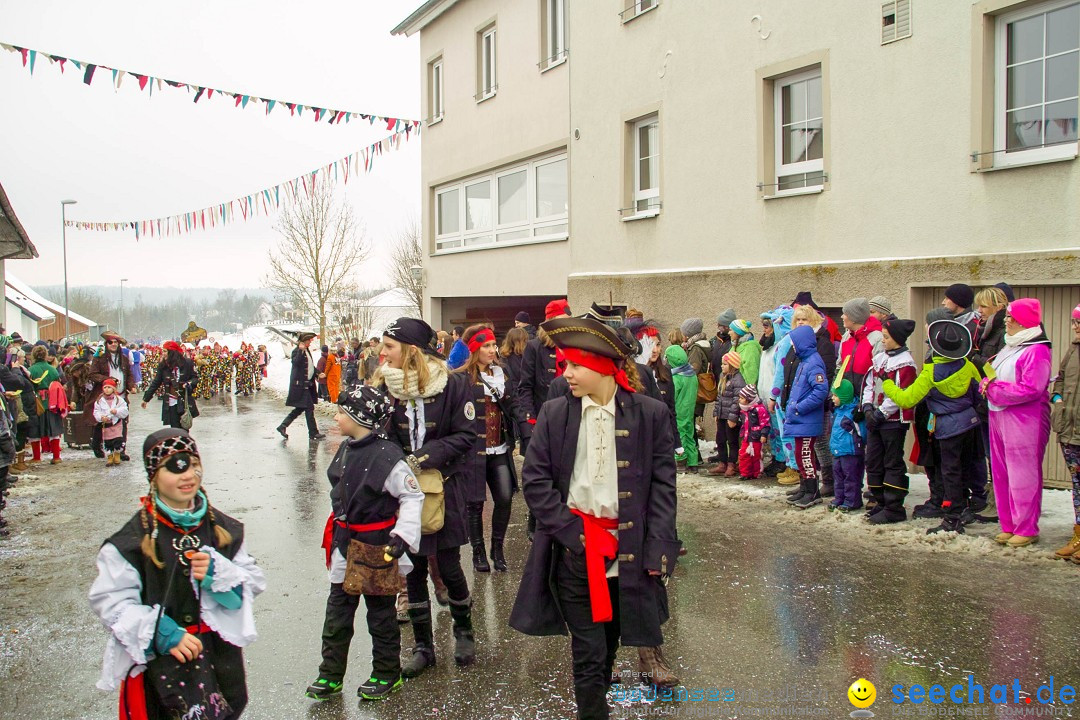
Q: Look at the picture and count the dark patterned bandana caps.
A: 3